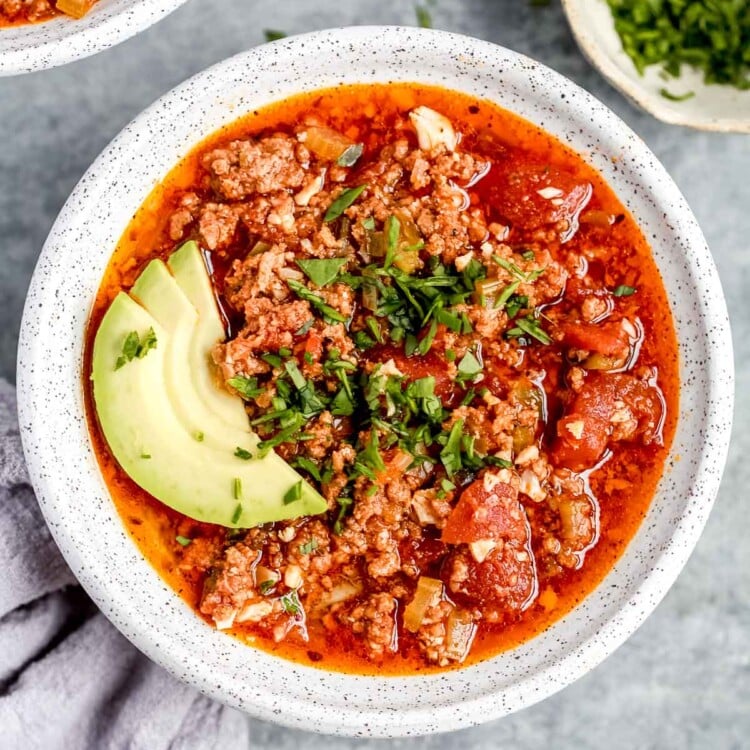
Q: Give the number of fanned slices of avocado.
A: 3